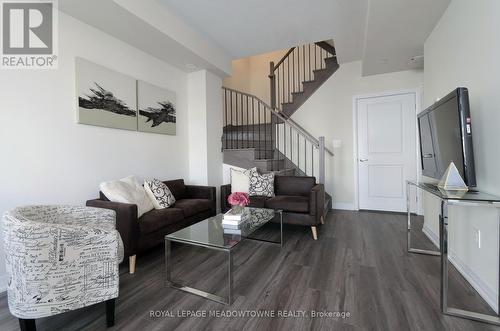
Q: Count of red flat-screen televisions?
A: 0